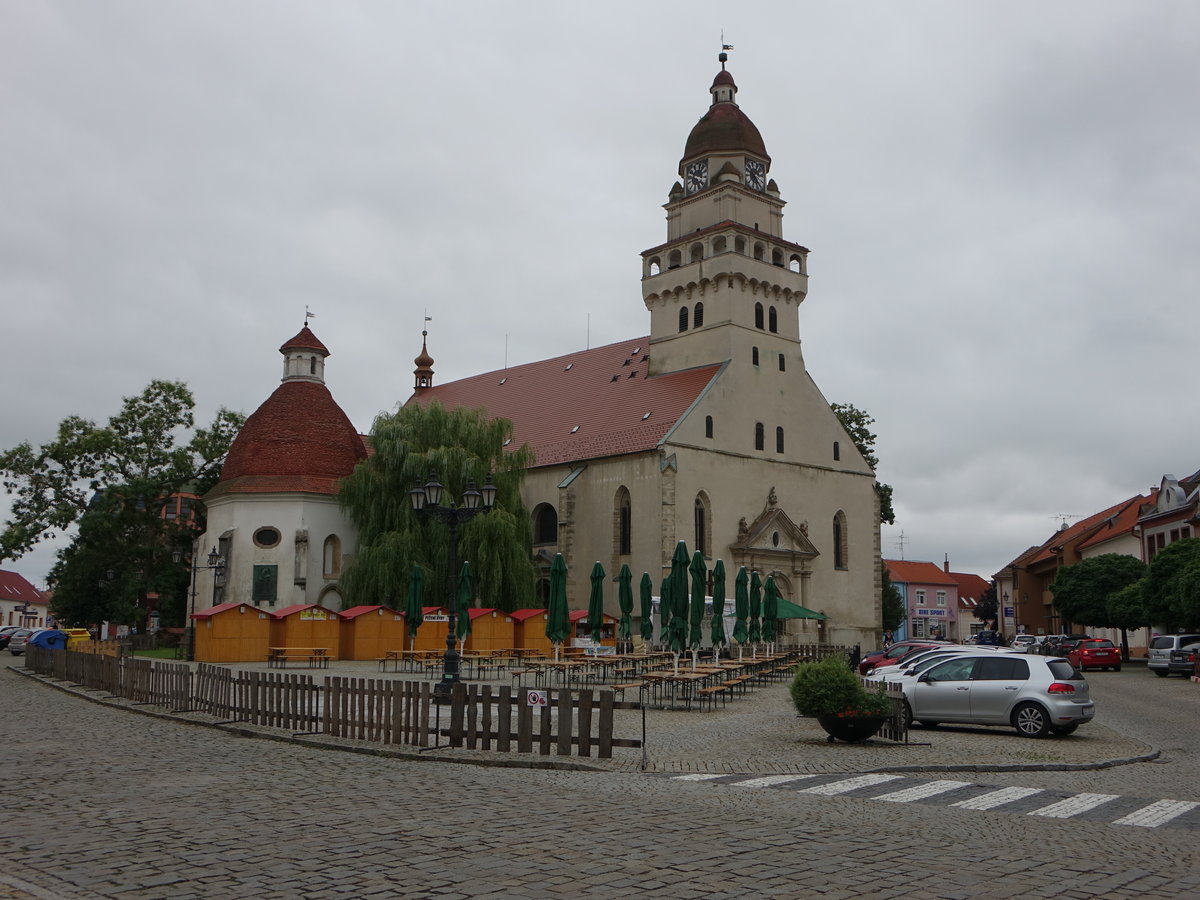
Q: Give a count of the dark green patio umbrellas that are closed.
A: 13